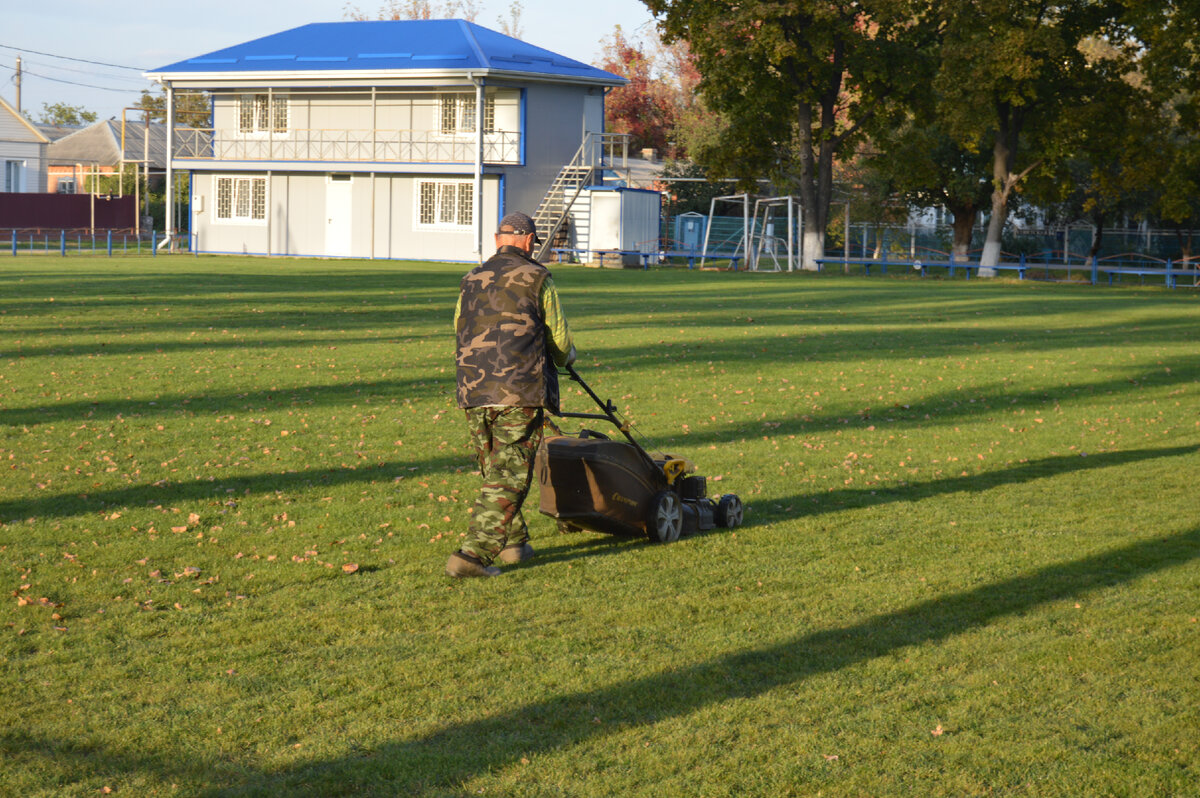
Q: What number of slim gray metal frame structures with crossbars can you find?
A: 2